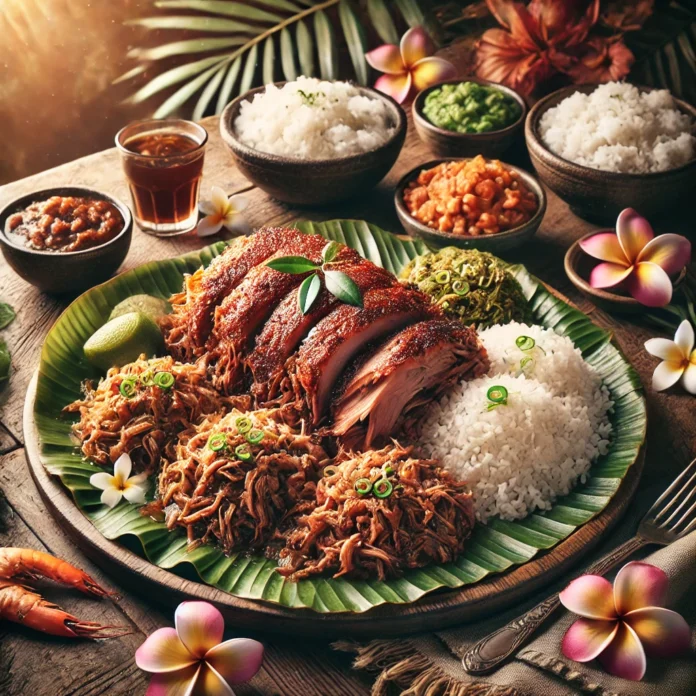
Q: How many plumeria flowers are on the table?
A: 7